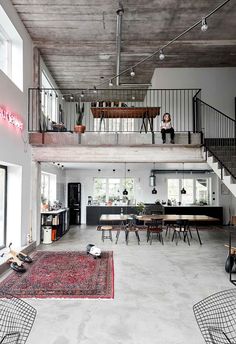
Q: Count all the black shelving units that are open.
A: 1